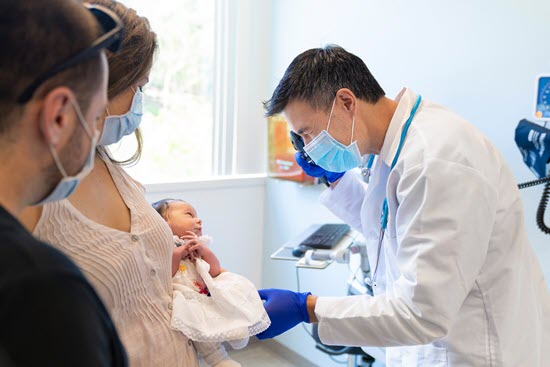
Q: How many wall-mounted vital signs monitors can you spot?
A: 1